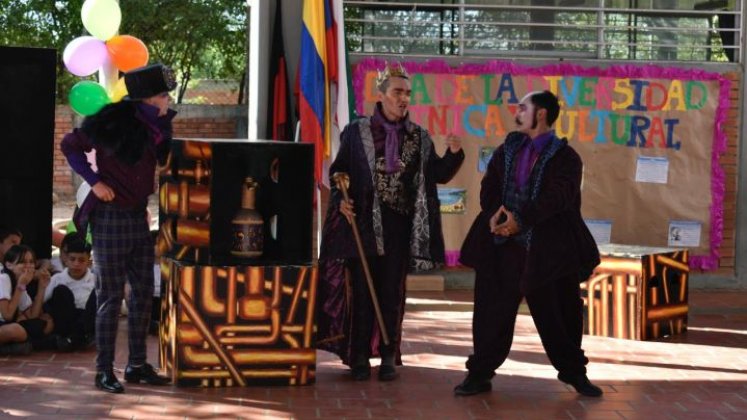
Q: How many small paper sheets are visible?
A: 5